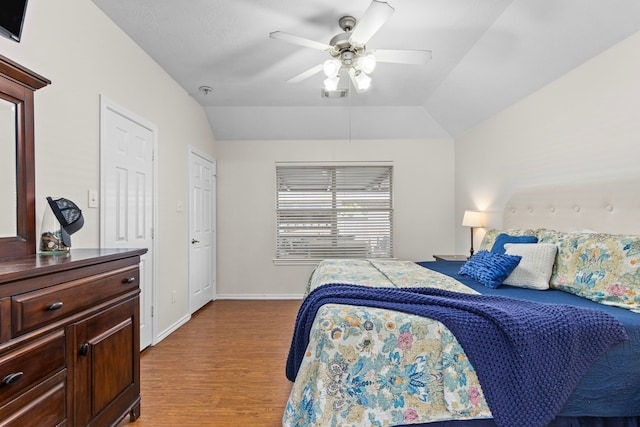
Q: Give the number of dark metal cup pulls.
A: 4